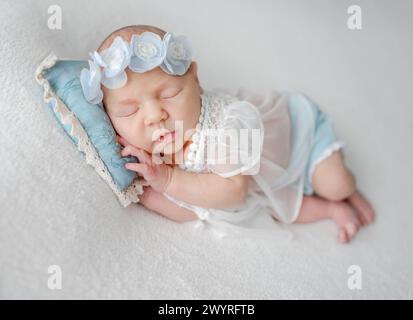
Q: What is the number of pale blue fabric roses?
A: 4